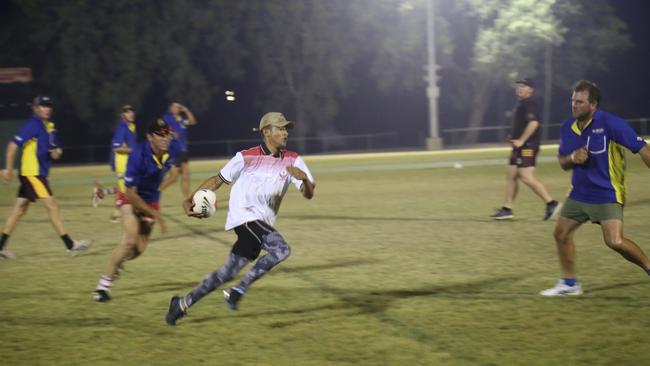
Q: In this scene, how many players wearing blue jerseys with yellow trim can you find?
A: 5